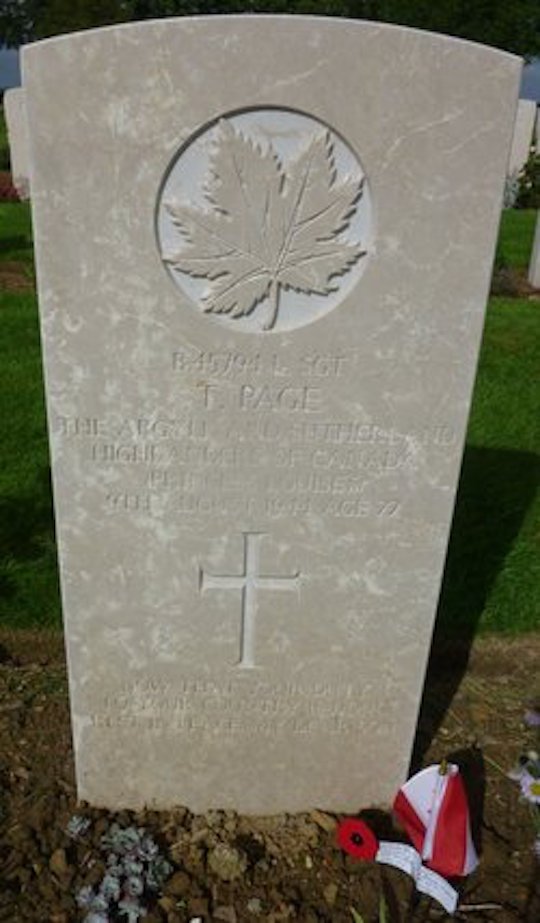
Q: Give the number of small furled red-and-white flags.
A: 1